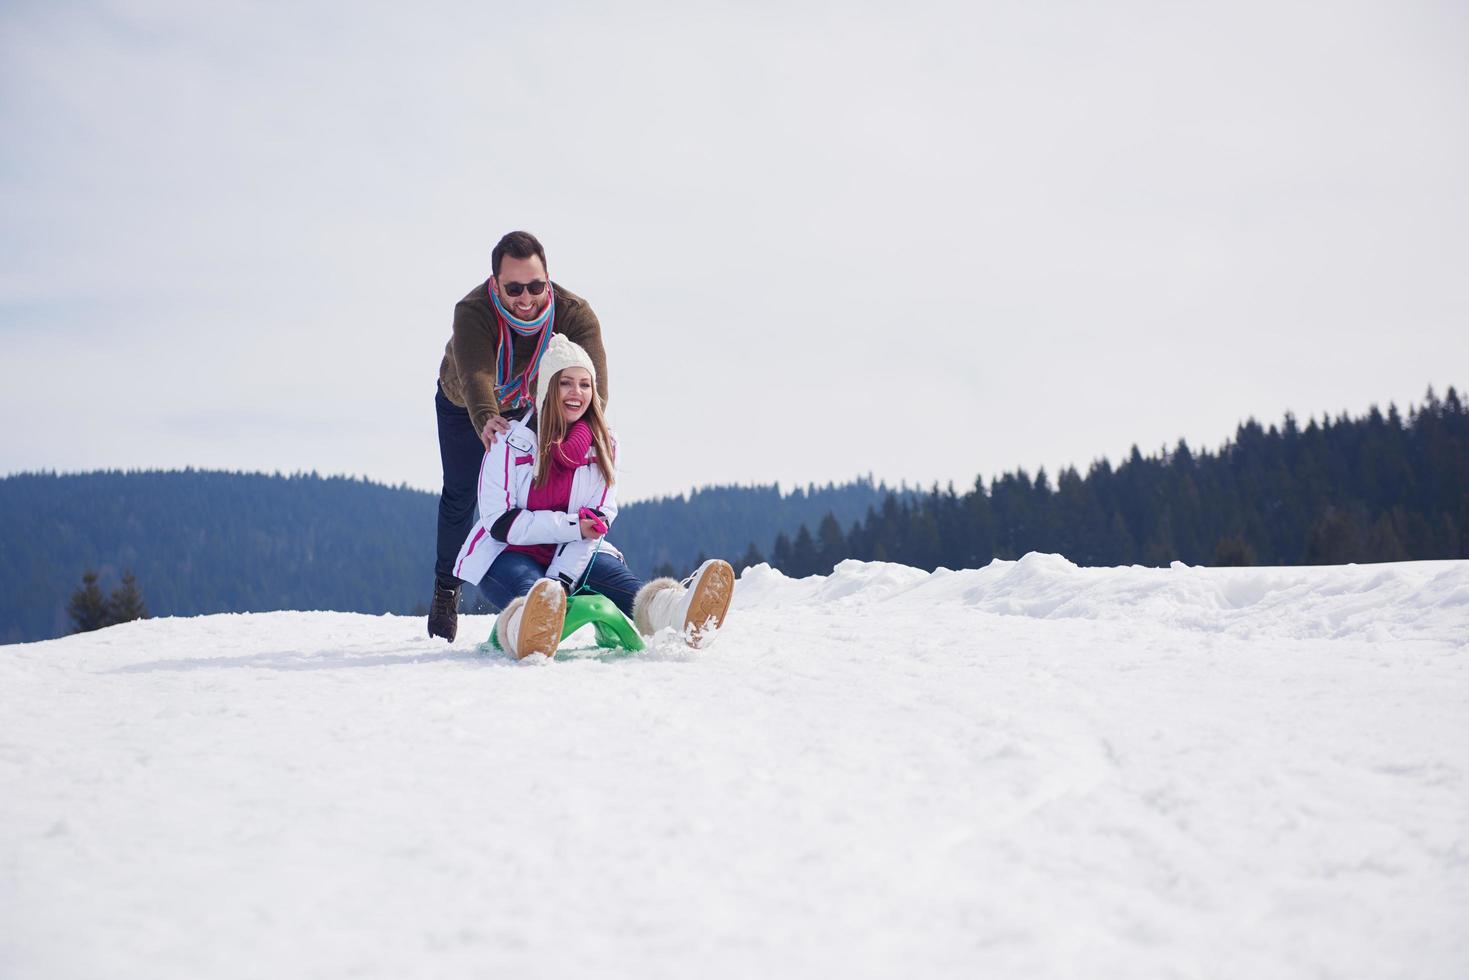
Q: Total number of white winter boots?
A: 2